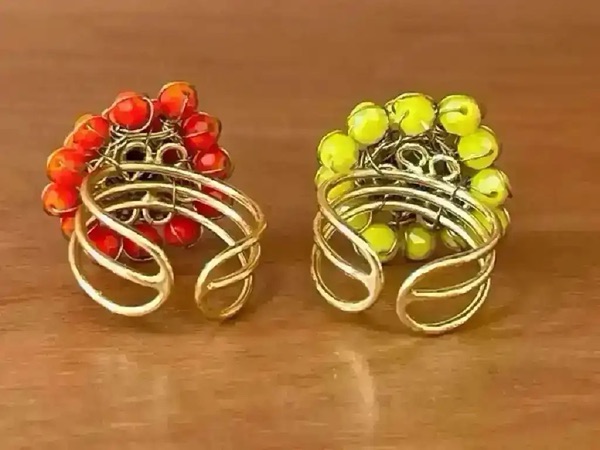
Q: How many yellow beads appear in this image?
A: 12